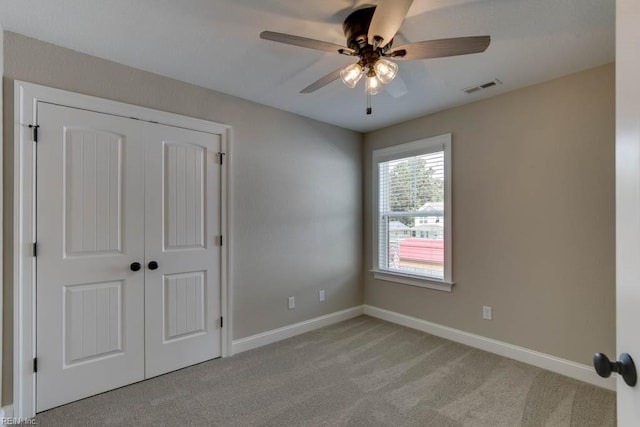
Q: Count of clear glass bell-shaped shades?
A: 3